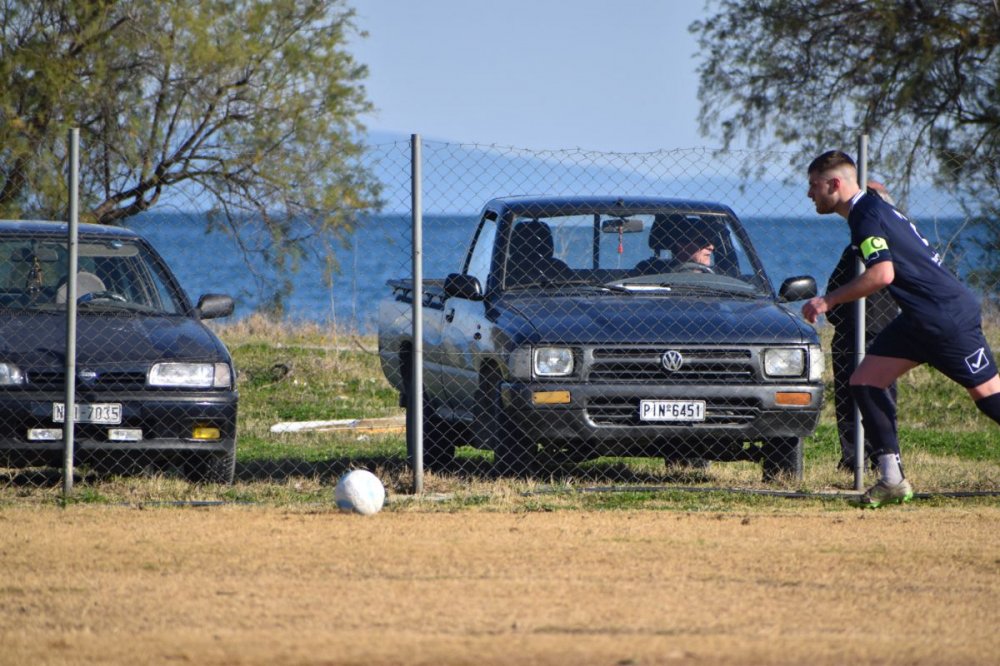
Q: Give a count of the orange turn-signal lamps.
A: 2